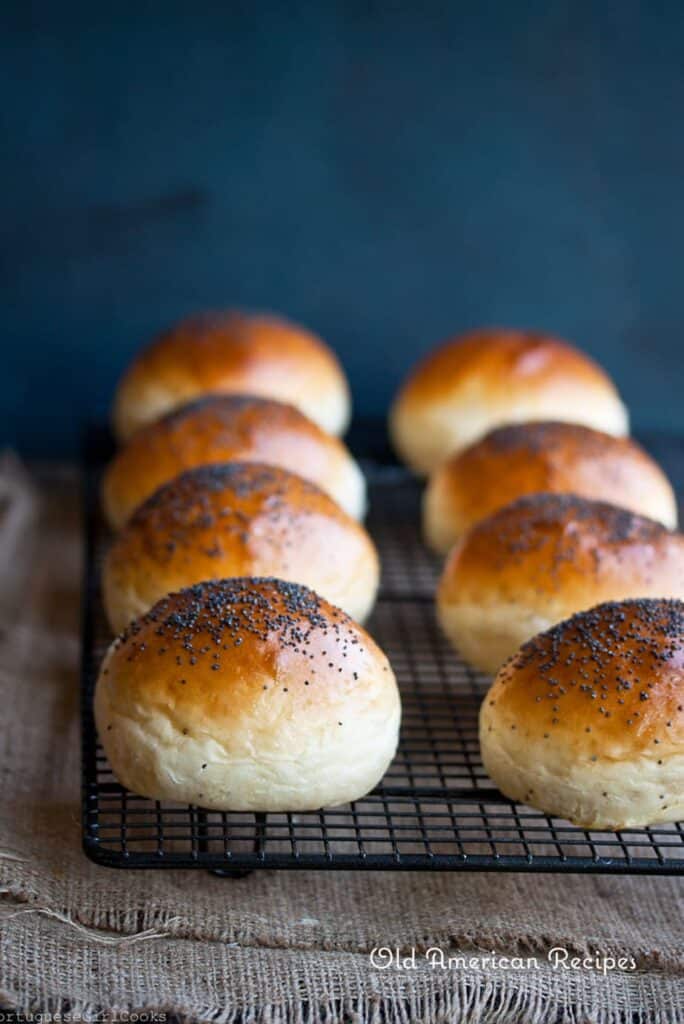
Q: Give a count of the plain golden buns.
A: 1